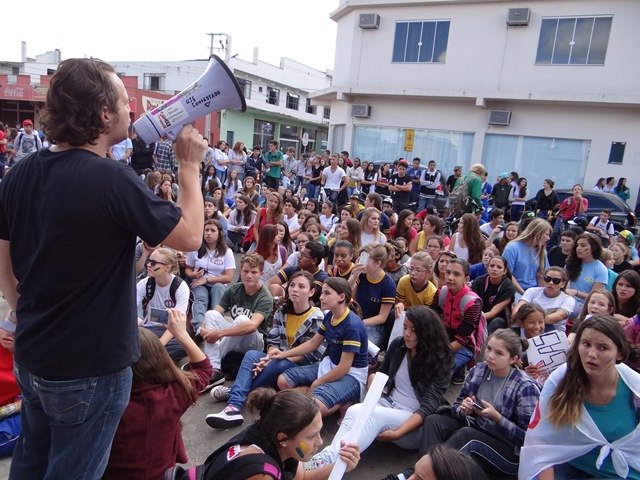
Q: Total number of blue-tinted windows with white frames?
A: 2